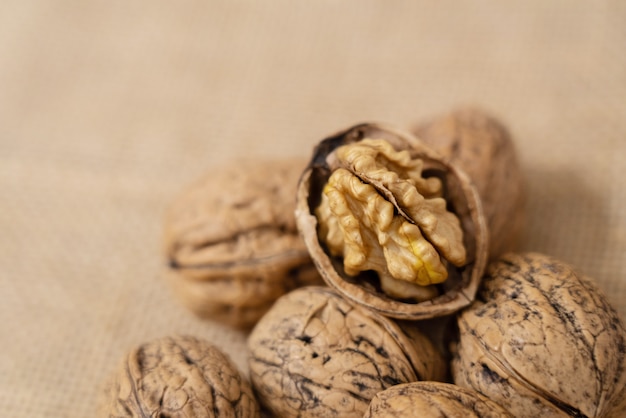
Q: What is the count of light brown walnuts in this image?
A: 7